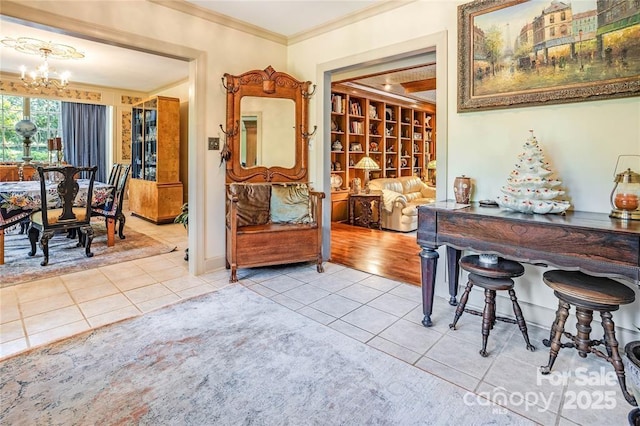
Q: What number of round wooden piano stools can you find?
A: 2